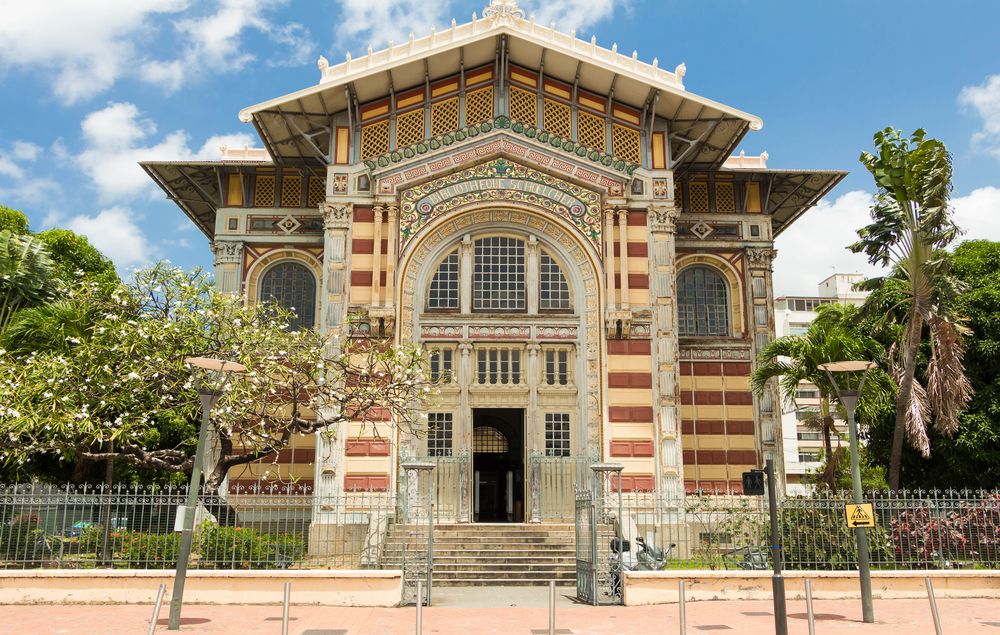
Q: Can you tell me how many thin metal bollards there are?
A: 7